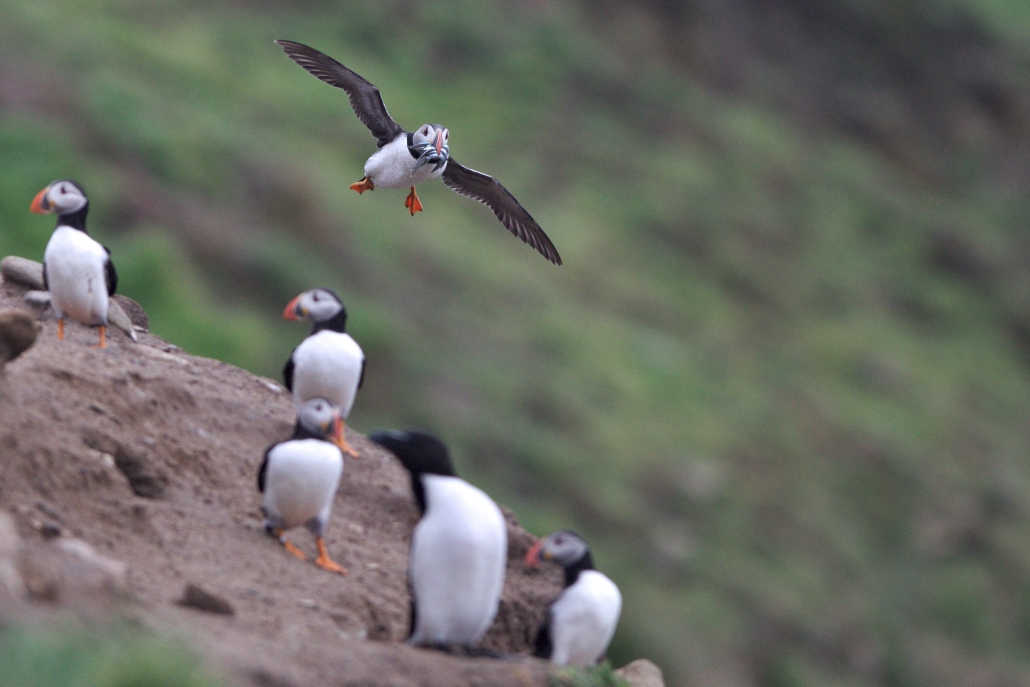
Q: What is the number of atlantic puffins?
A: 5